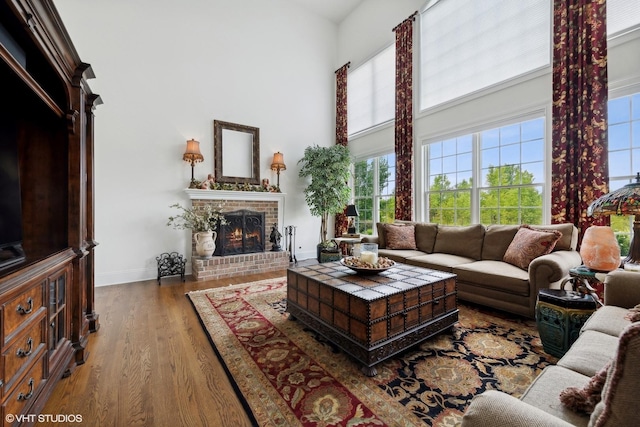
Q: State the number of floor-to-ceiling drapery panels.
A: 3